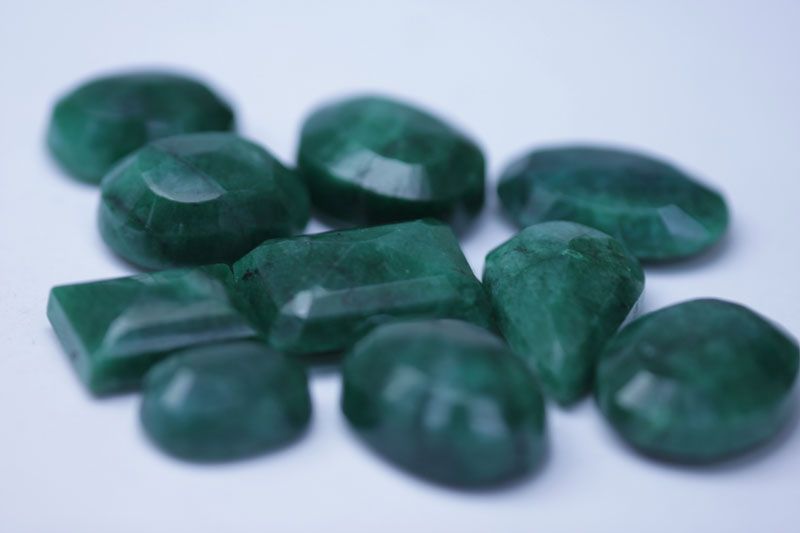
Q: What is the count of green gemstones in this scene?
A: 10